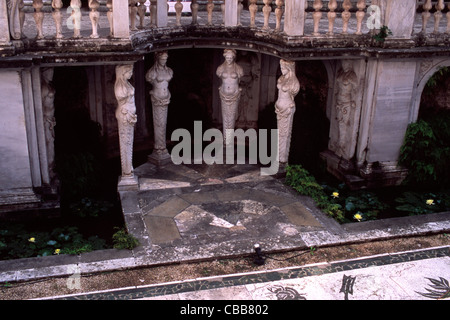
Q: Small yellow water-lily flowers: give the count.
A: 5